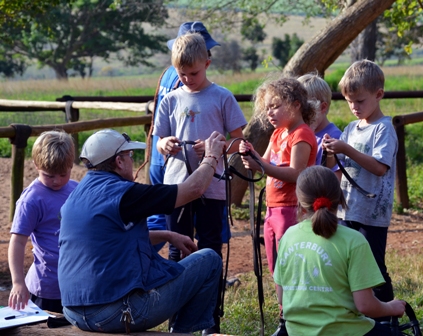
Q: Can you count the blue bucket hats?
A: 1